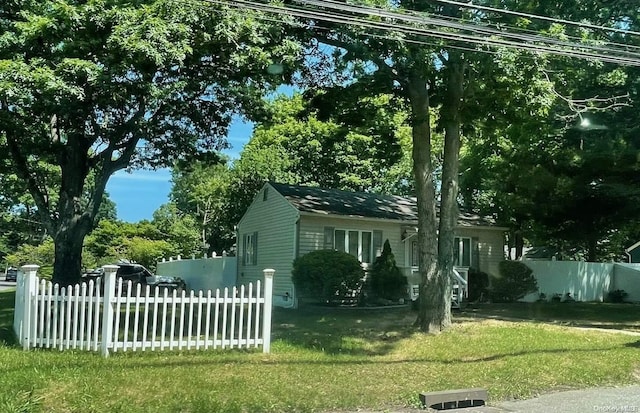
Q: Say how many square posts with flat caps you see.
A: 3